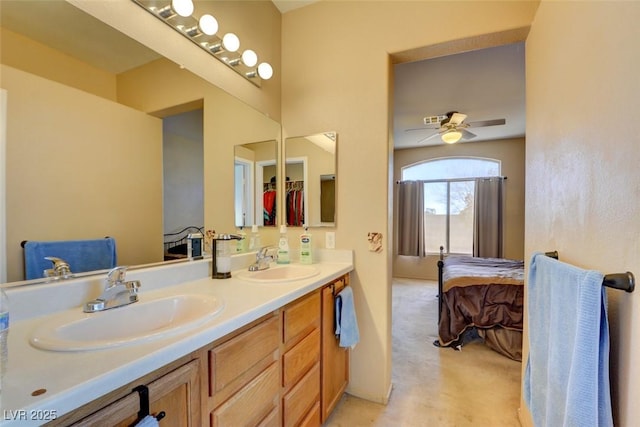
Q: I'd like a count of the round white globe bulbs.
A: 5